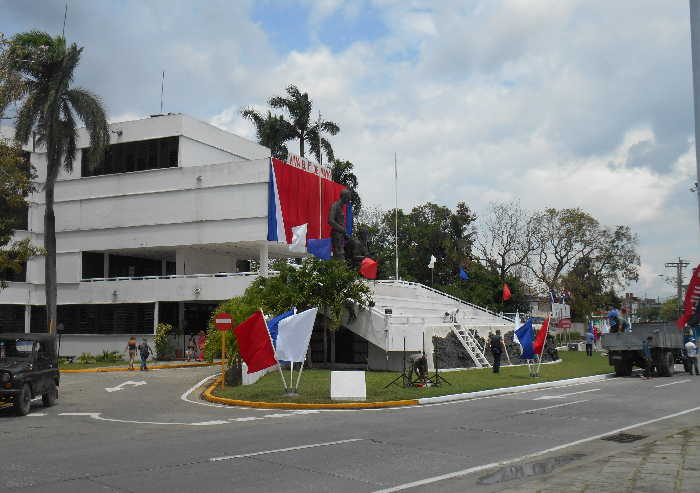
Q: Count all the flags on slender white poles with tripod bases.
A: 6